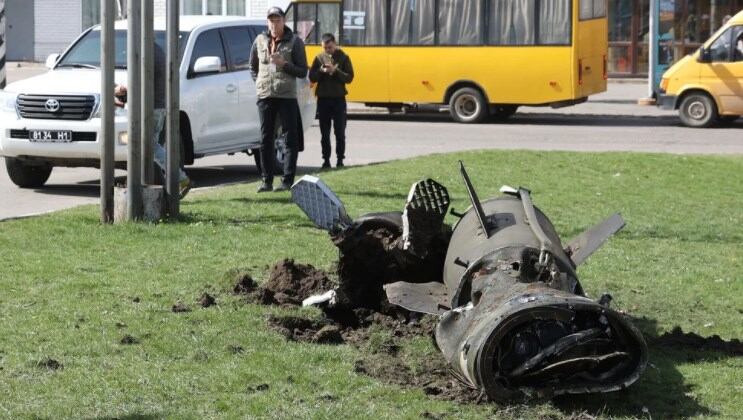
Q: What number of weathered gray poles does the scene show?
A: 4